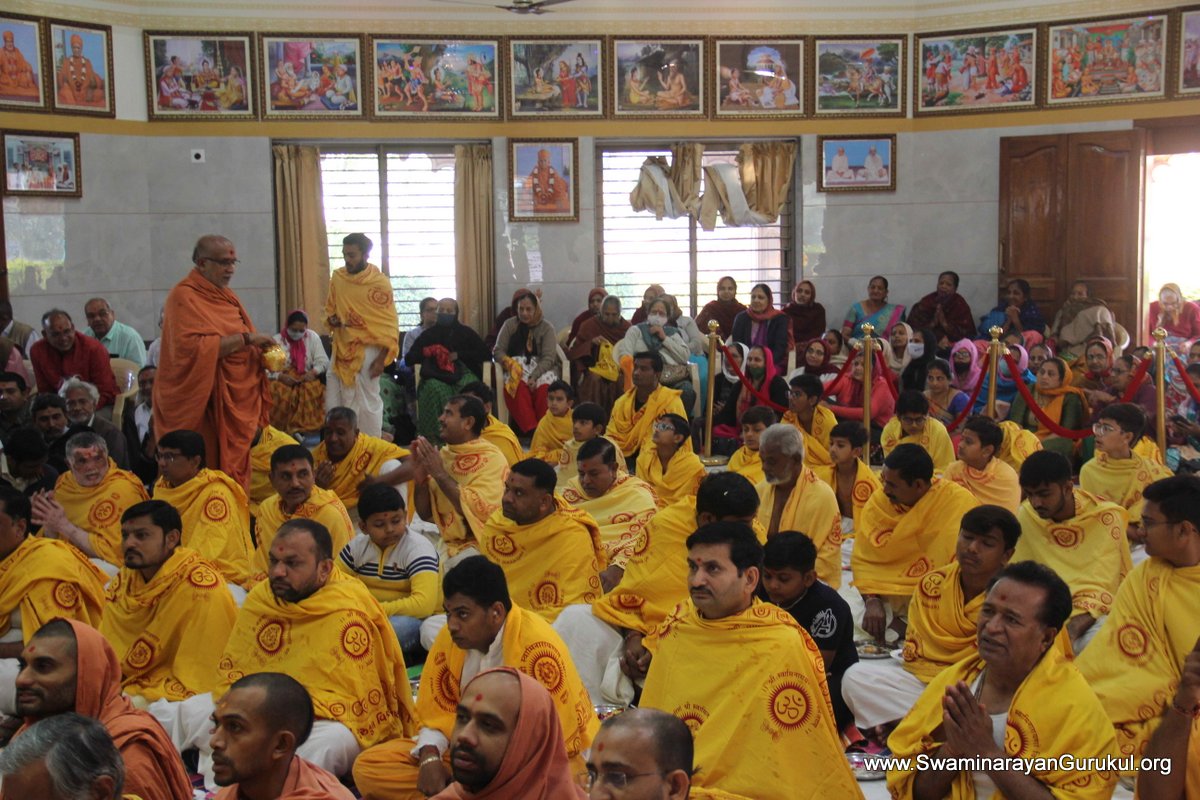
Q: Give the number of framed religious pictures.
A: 15